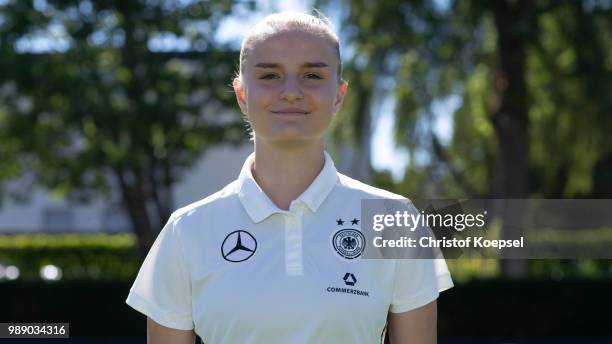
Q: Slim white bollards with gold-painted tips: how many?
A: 0